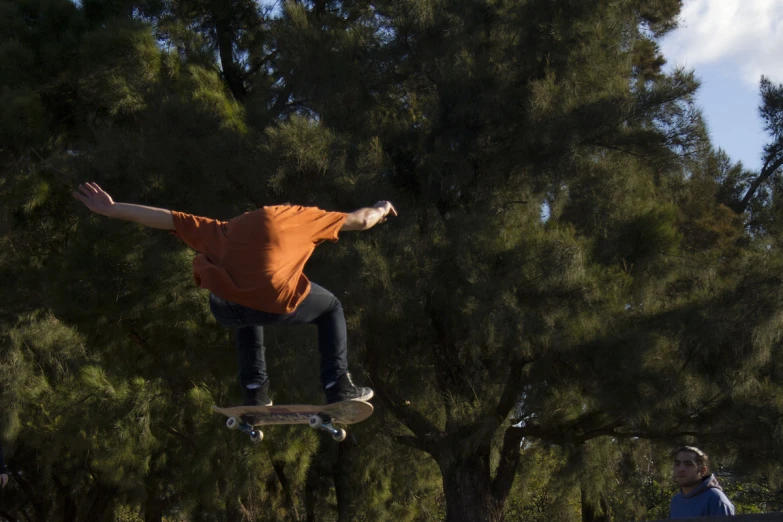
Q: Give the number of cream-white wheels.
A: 4